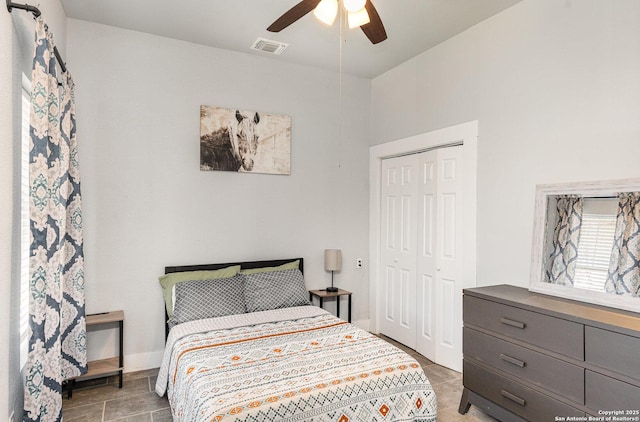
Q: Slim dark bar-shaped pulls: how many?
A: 3